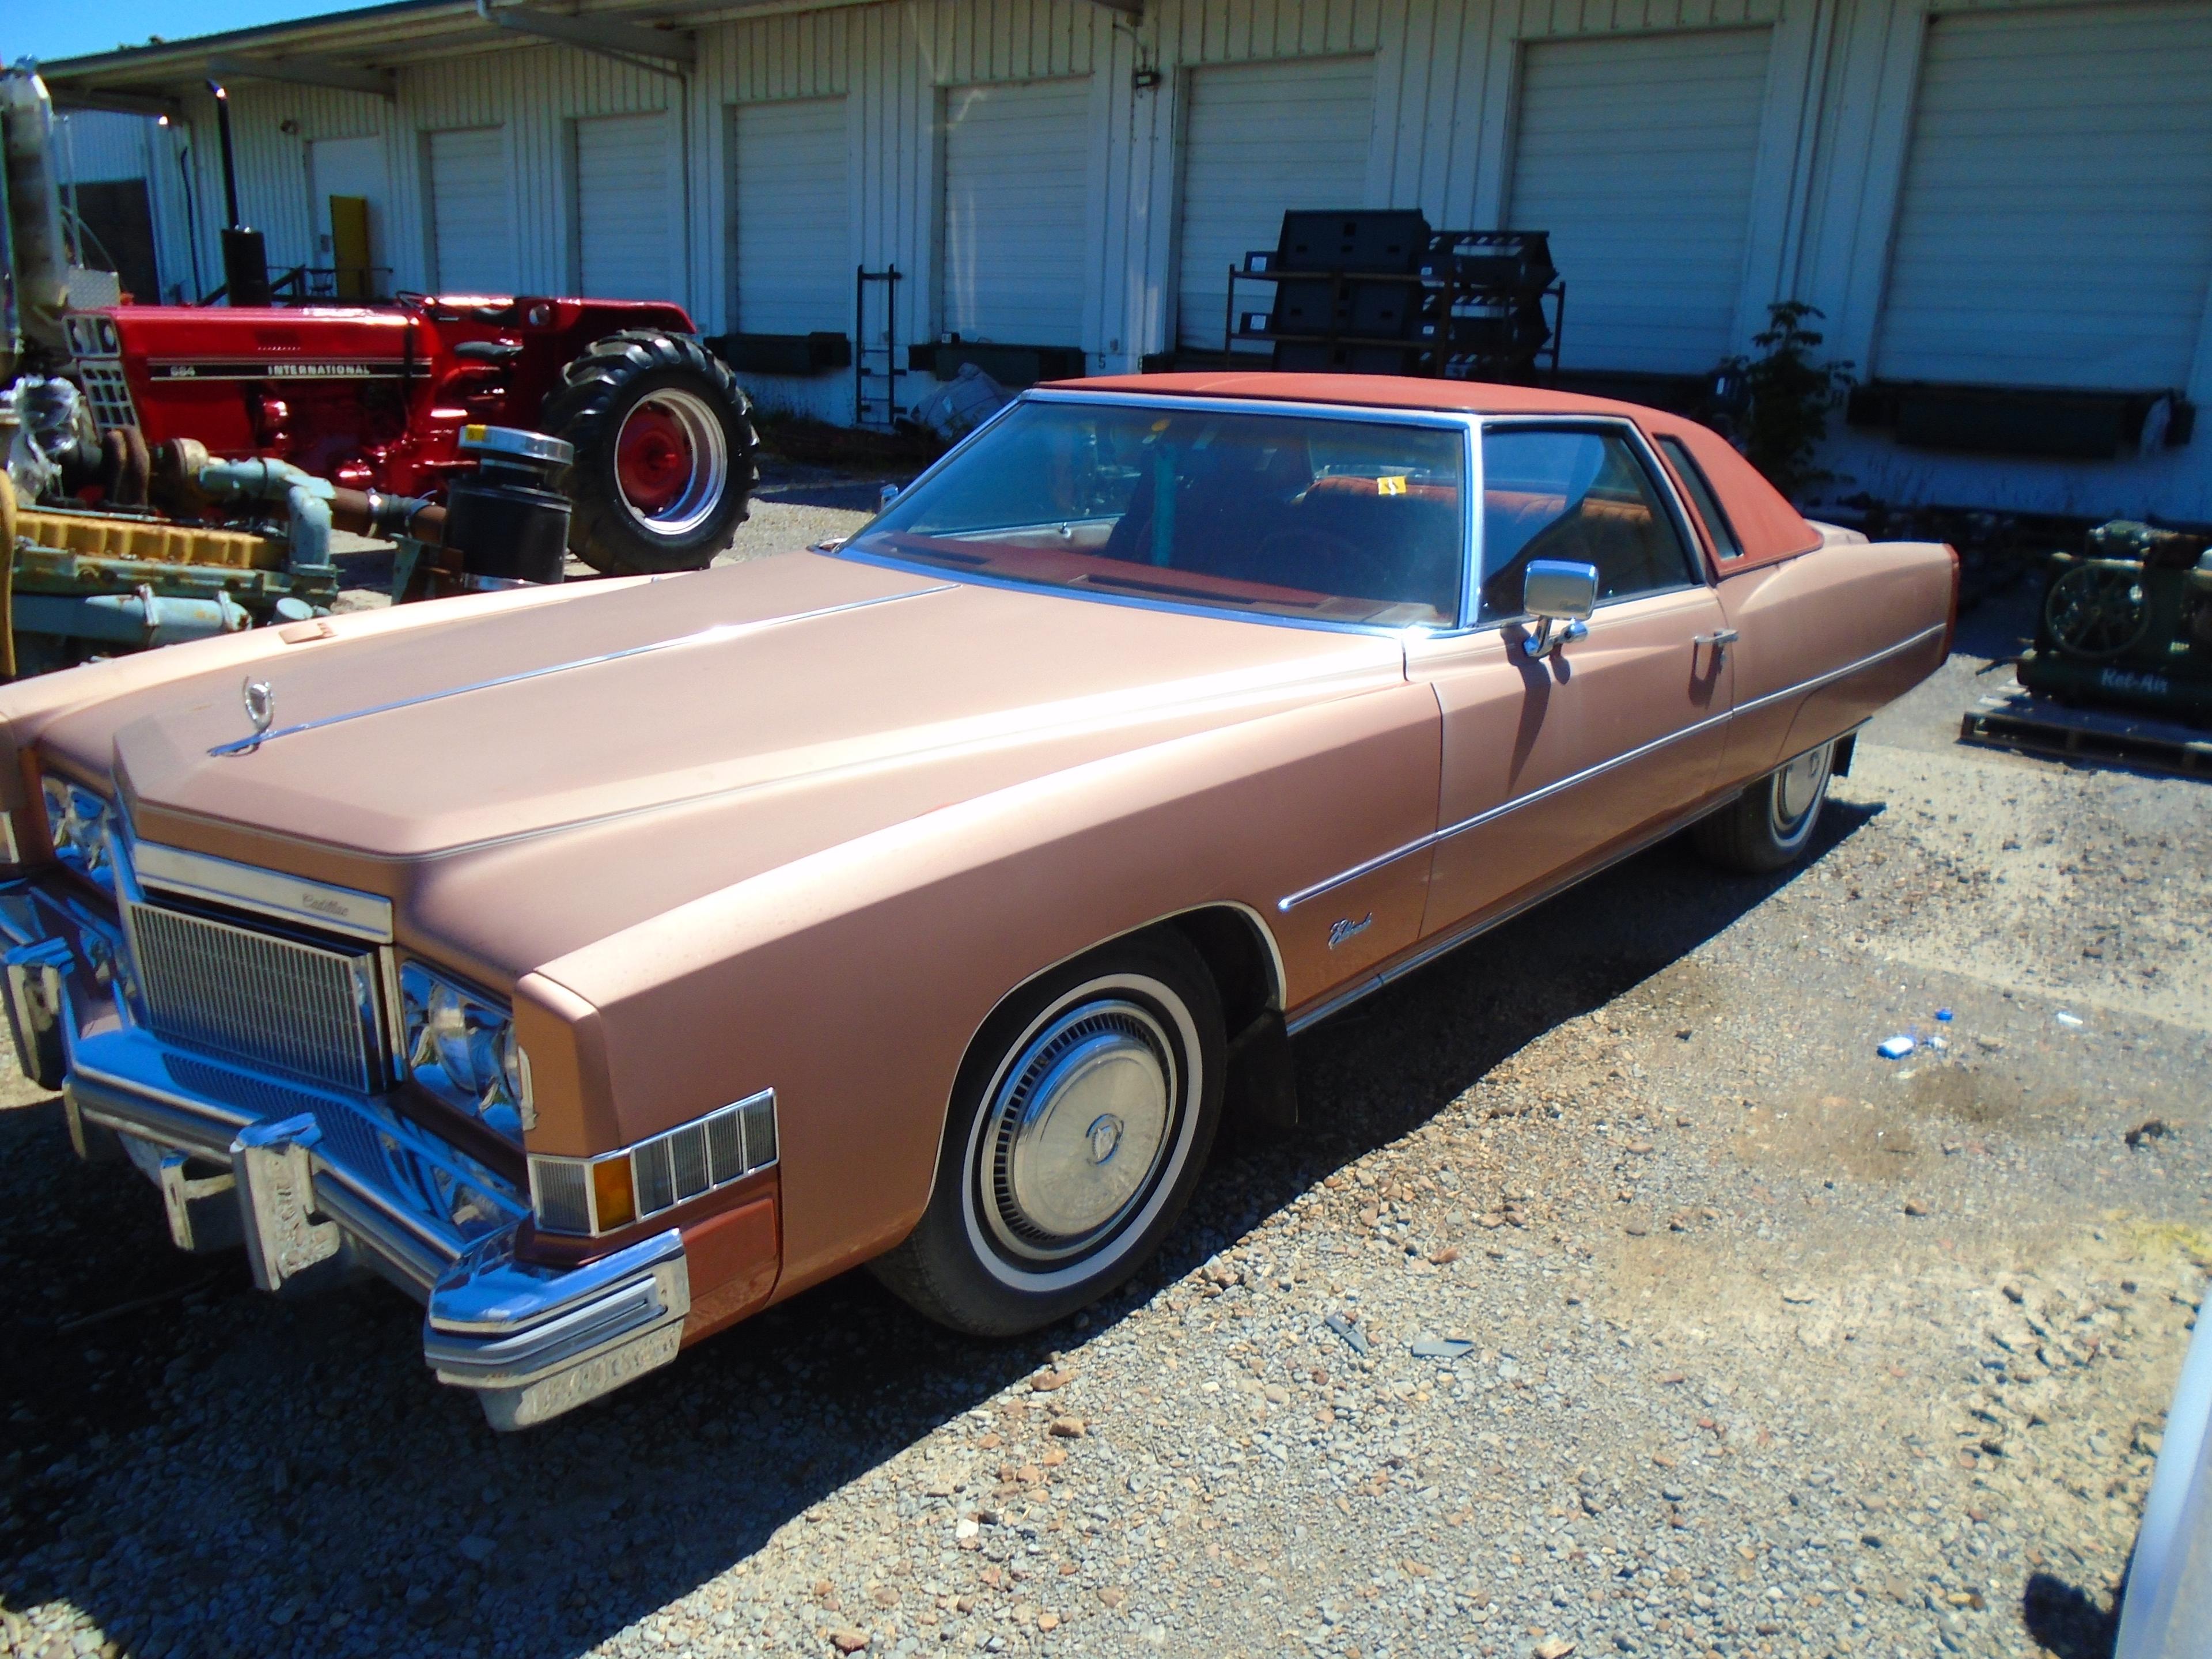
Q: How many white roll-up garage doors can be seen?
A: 7